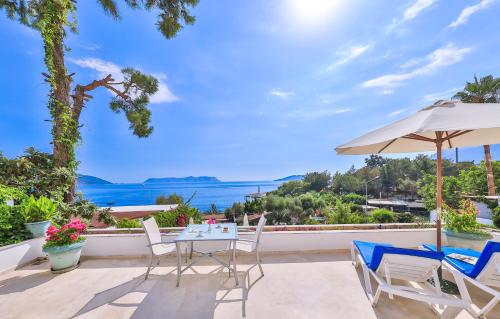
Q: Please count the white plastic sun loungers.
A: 2